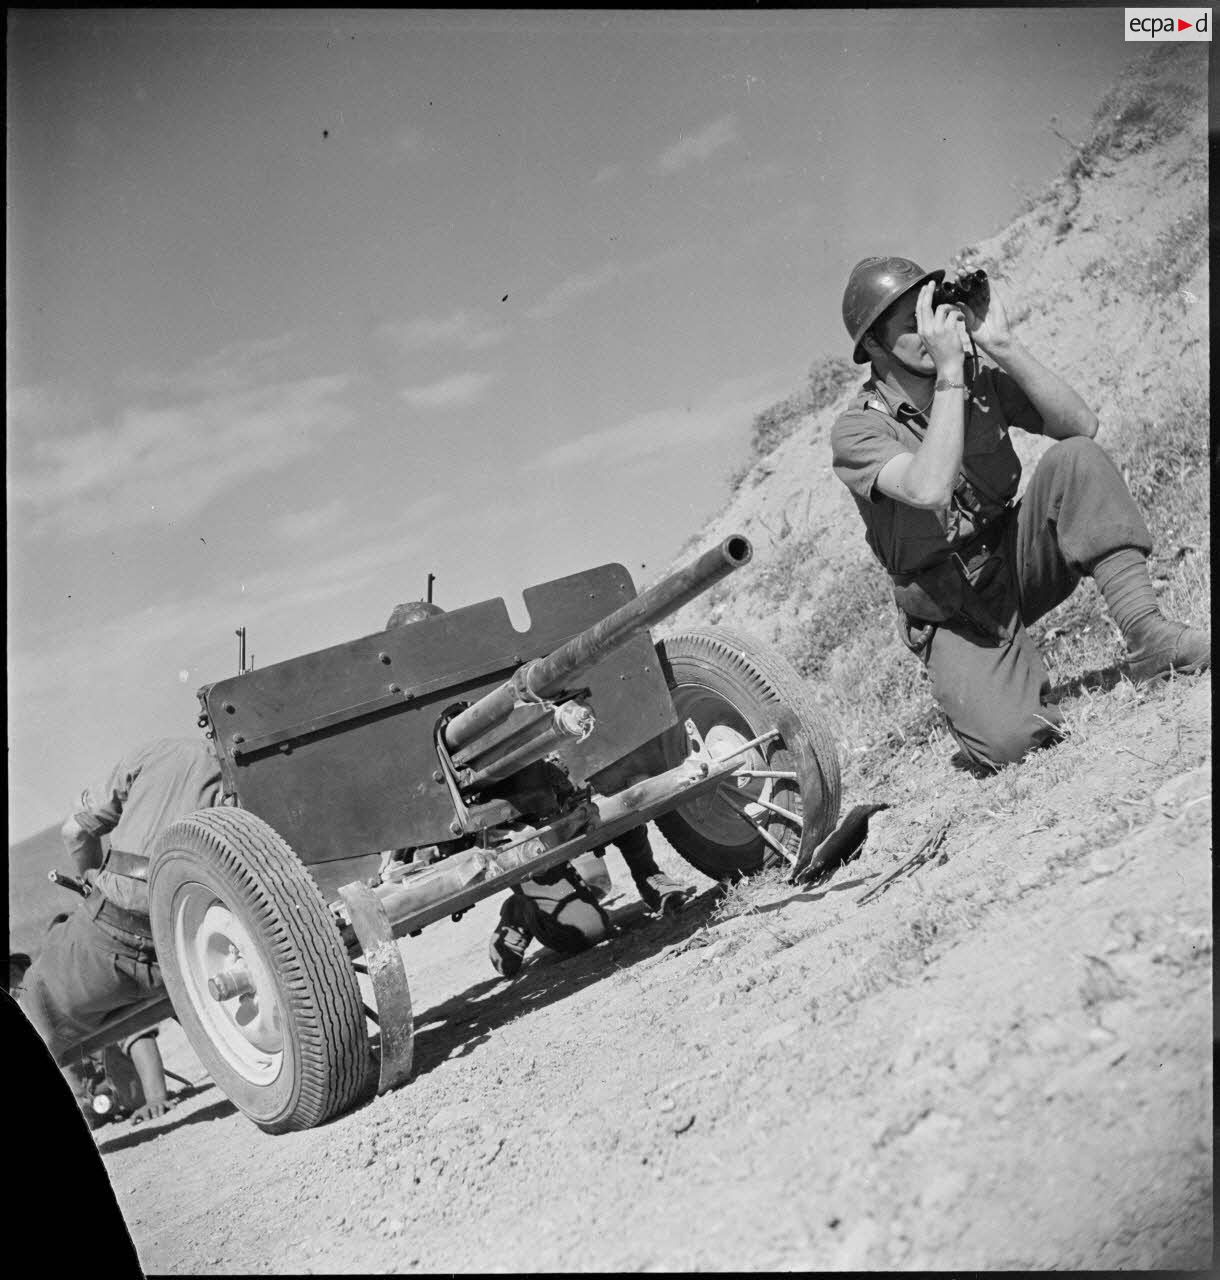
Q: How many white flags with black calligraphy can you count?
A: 0